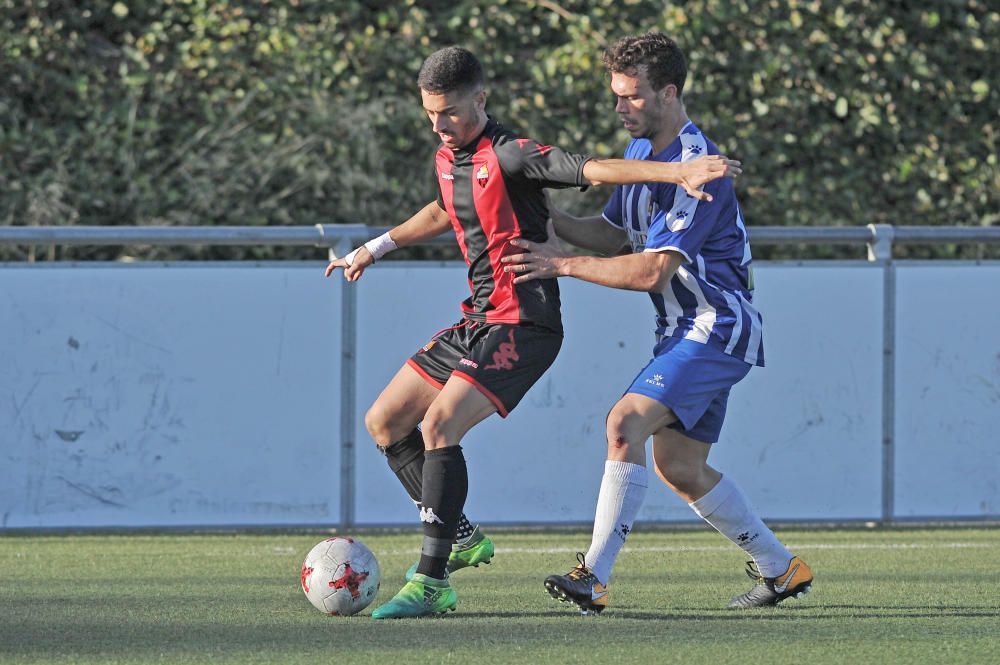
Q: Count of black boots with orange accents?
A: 2